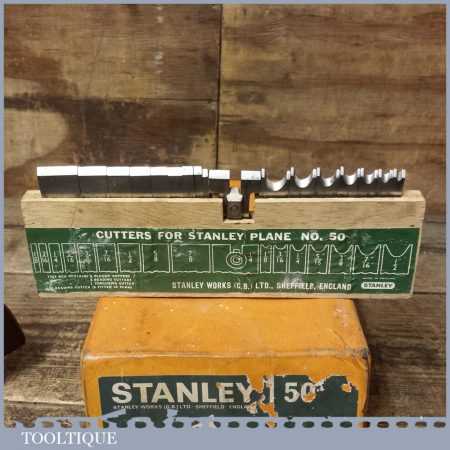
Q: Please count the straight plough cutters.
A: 9